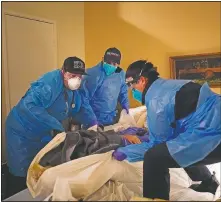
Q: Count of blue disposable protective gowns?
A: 3